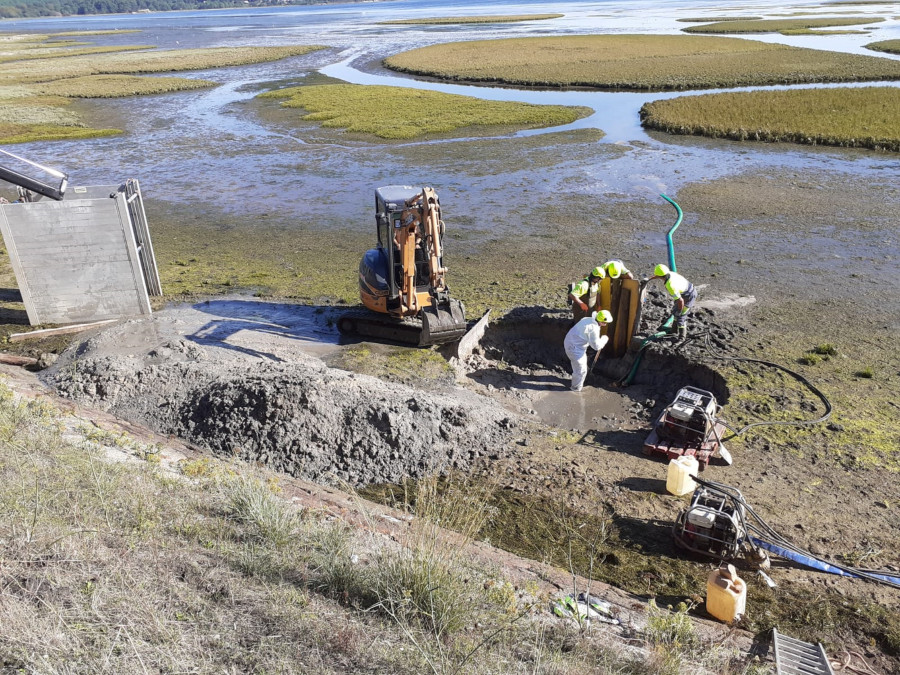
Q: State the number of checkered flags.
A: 0